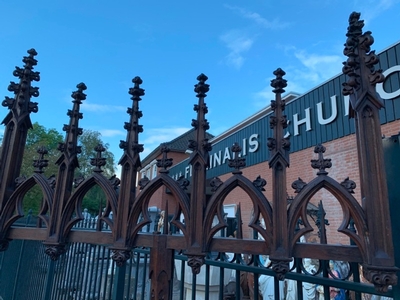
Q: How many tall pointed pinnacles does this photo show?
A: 6